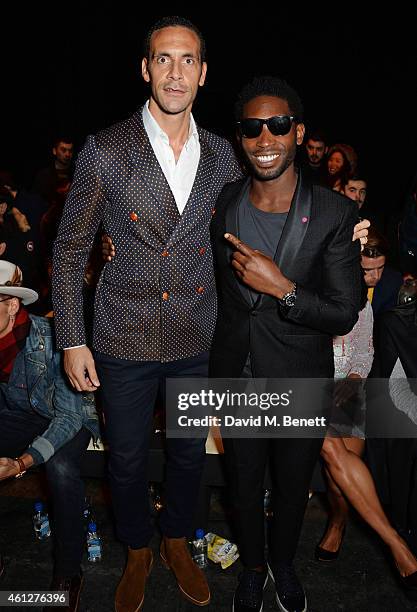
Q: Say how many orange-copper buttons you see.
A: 6